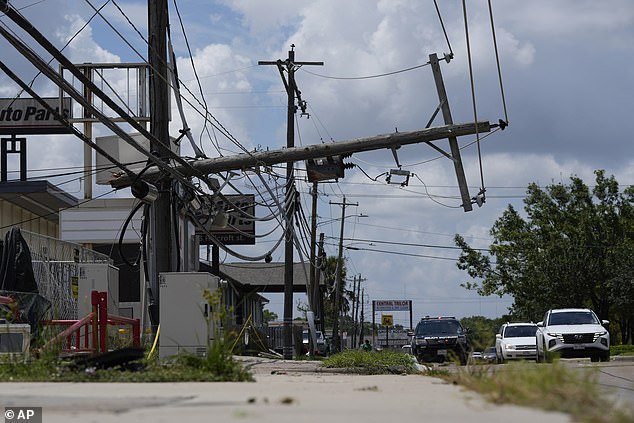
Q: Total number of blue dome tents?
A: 0